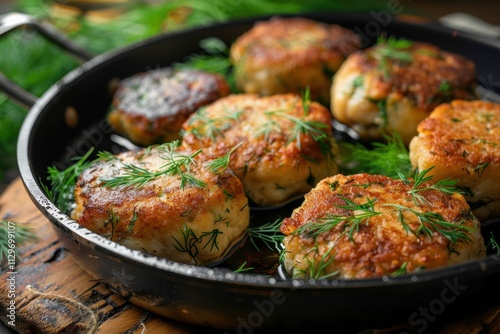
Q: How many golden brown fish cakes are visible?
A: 7